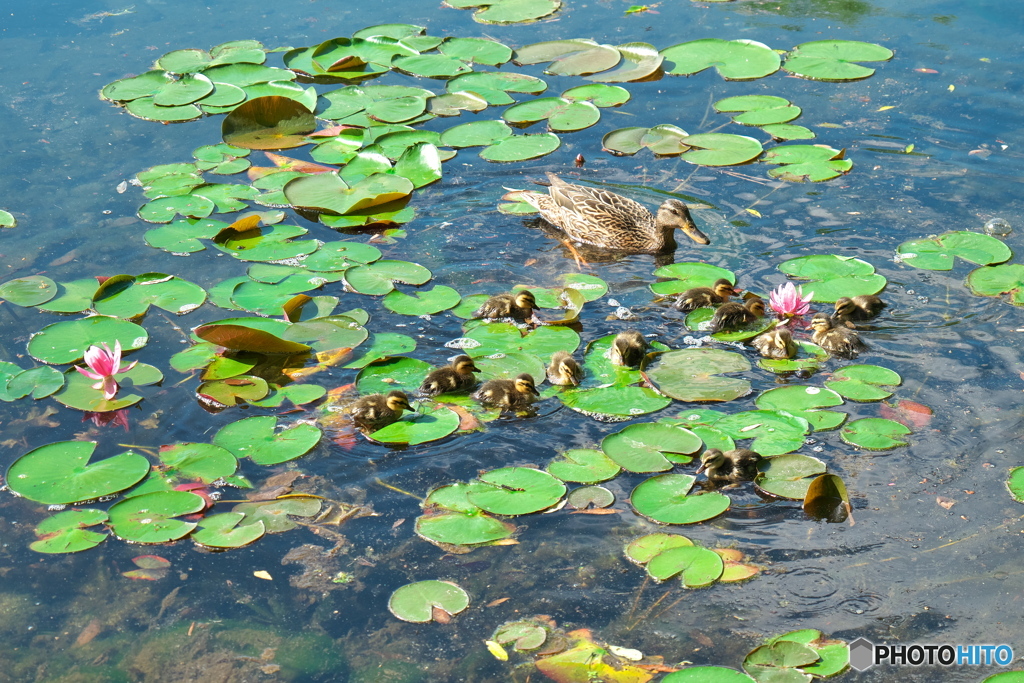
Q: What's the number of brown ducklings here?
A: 12